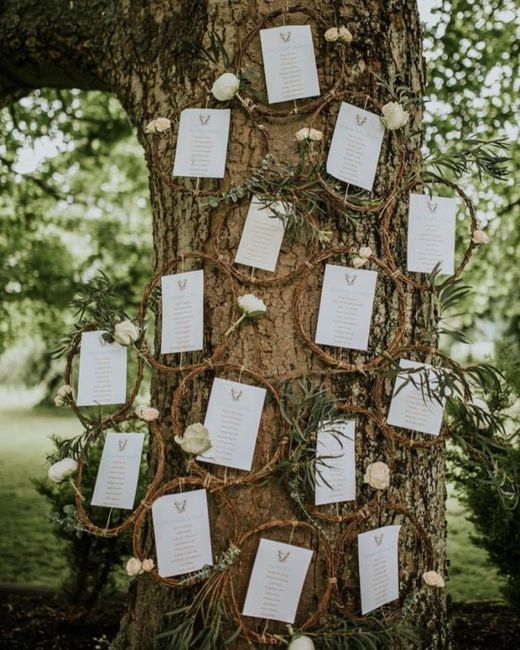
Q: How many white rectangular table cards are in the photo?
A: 15